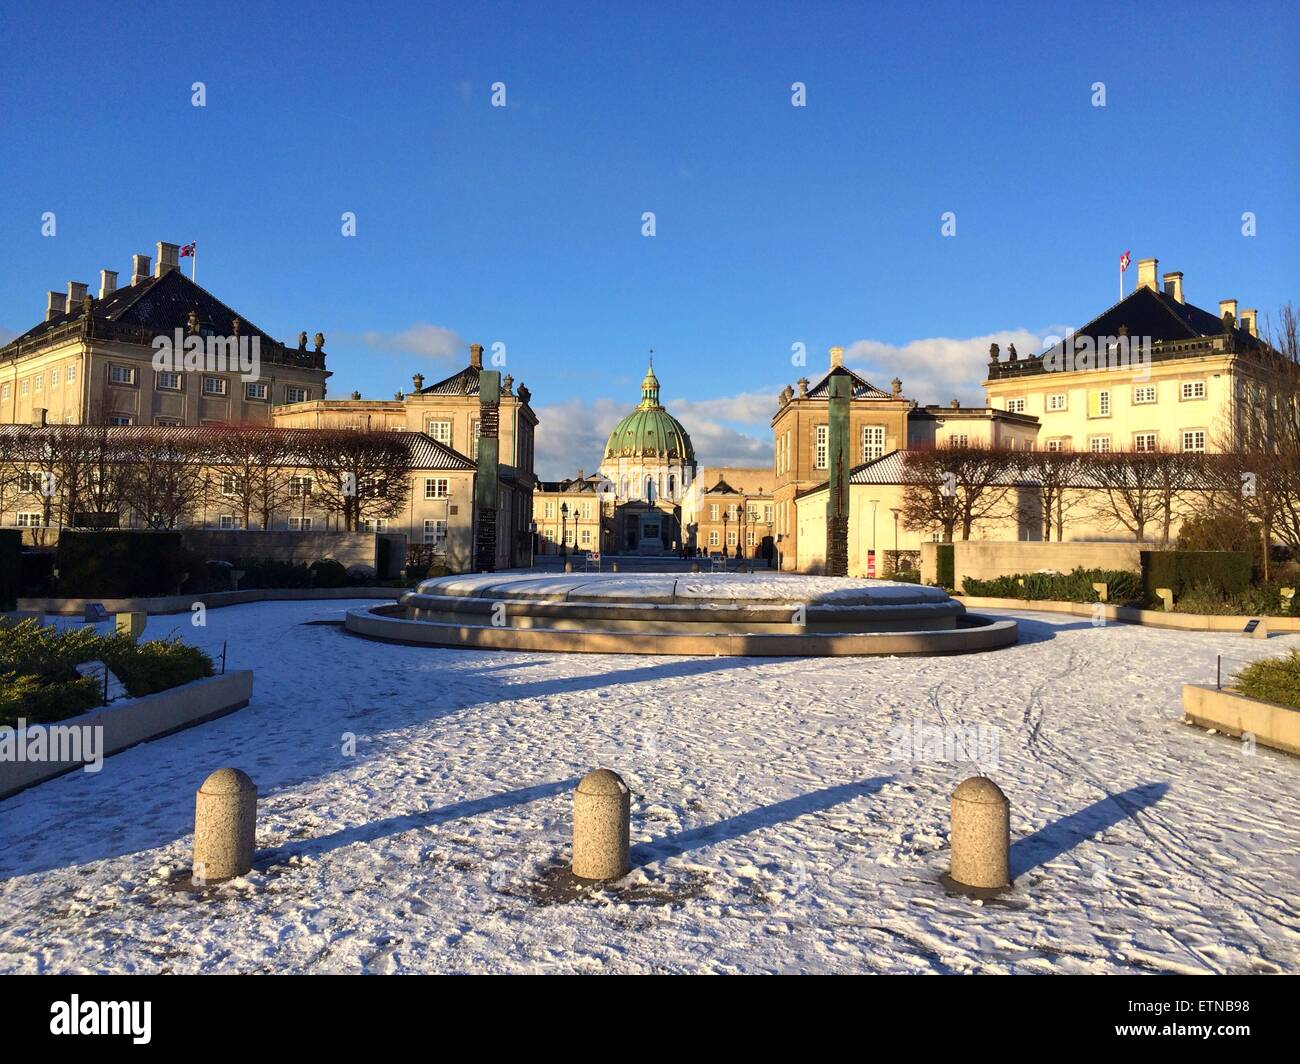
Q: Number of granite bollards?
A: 3